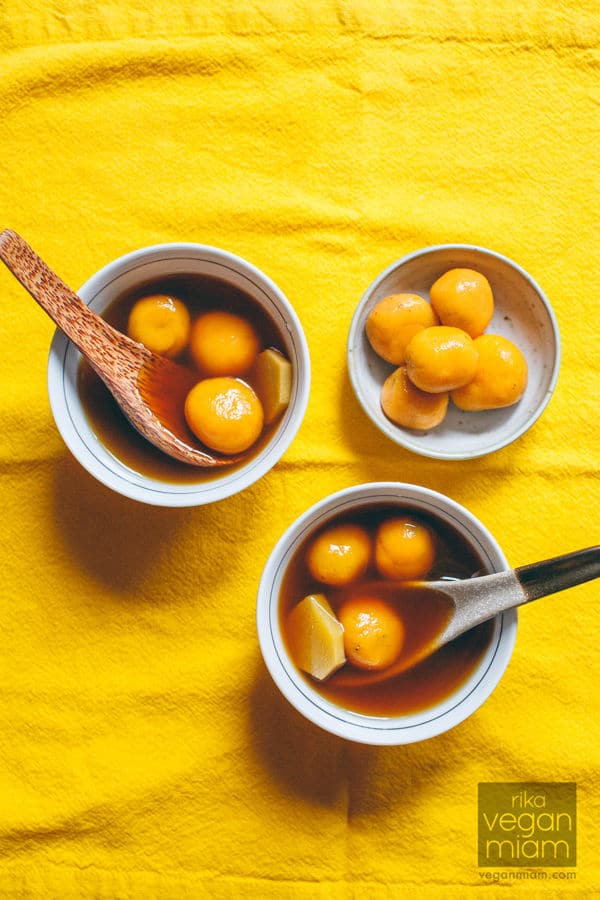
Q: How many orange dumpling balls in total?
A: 11